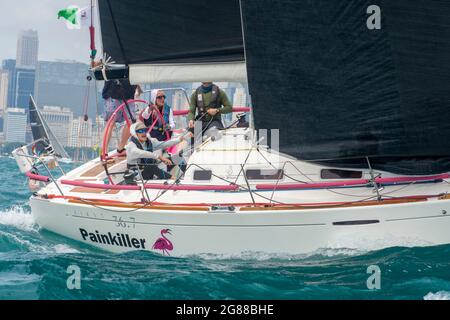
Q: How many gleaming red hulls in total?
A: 0